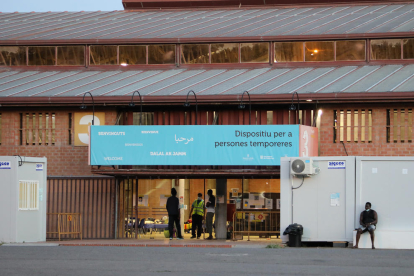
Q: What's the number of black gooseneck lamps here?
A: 5